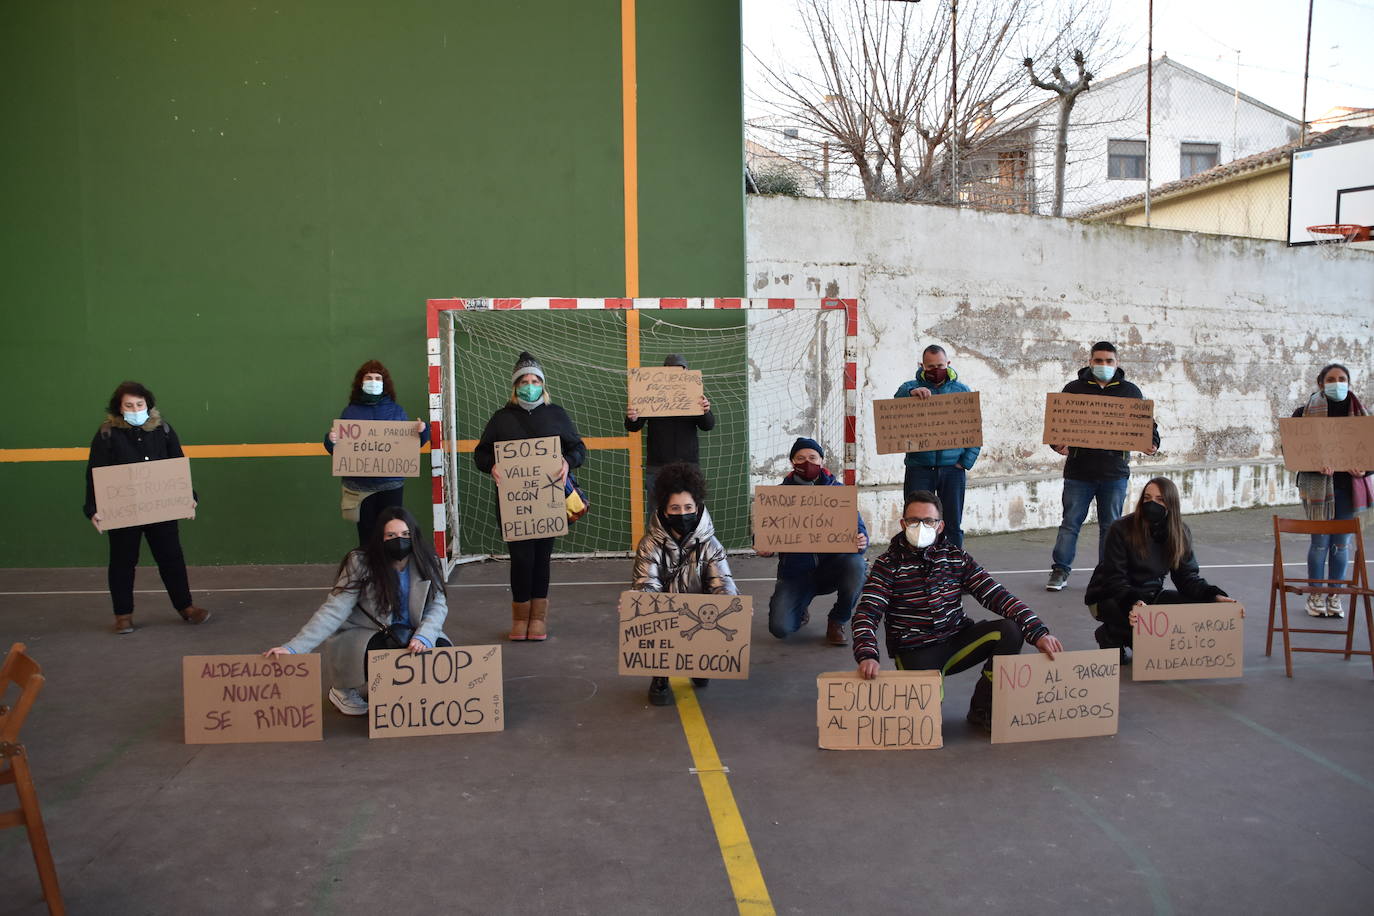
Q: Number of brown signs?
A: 14